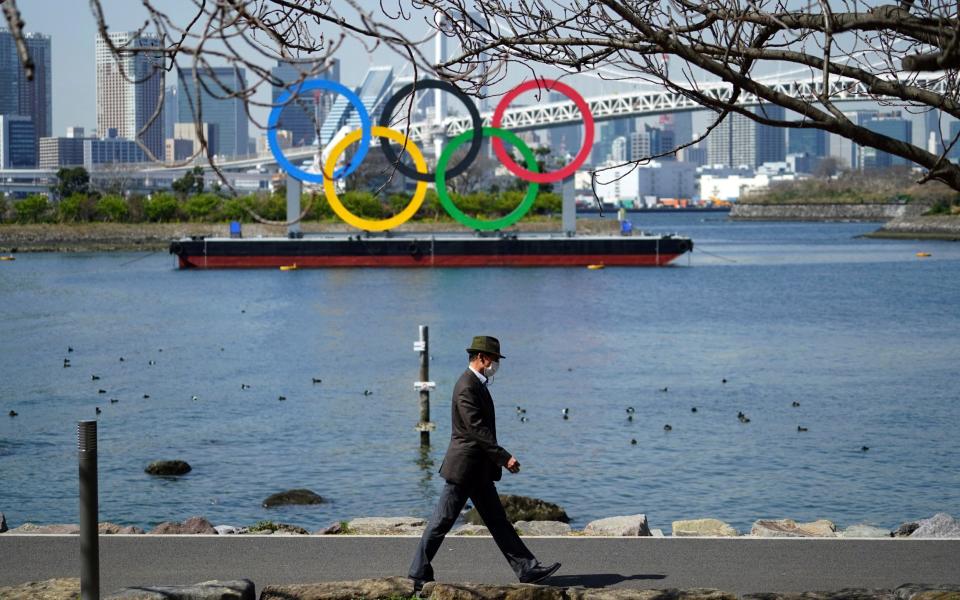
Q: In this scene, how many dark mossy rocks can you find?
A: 3